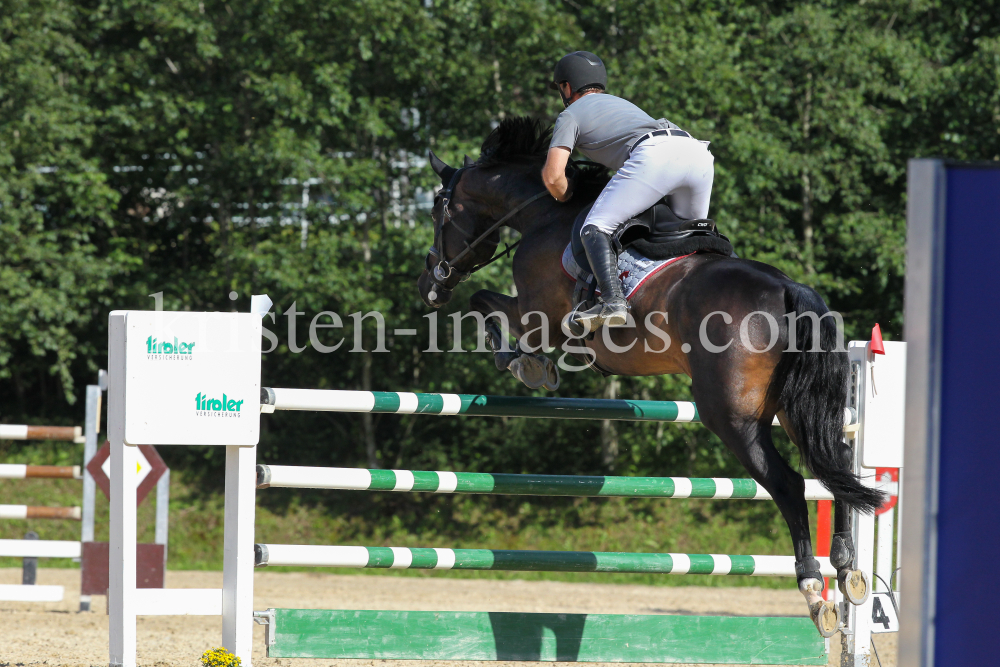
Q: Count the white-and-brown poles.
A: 3